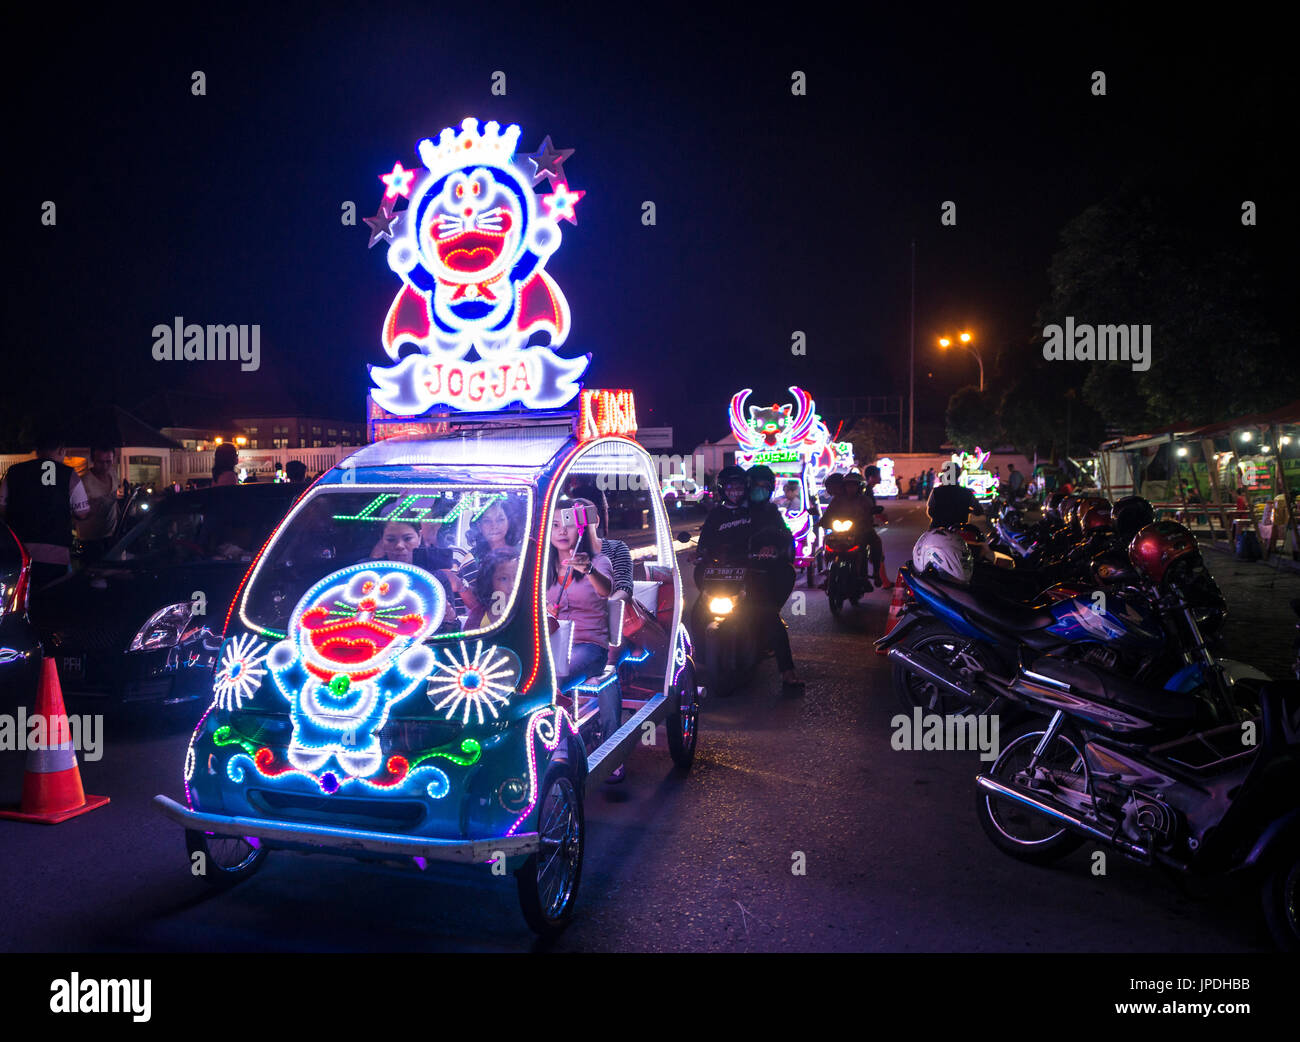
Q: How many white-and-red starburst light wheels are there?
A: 2